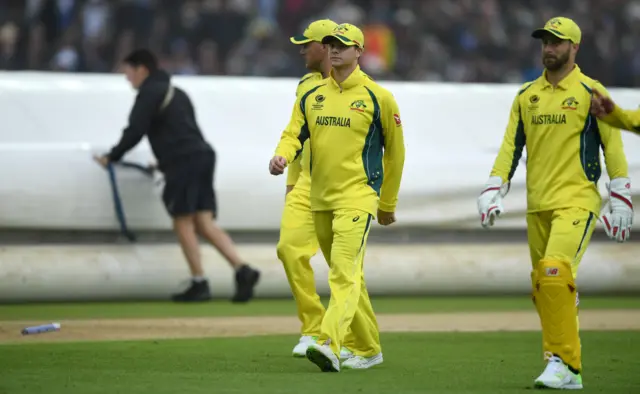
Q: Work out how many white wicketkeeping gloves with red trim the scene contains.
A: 2